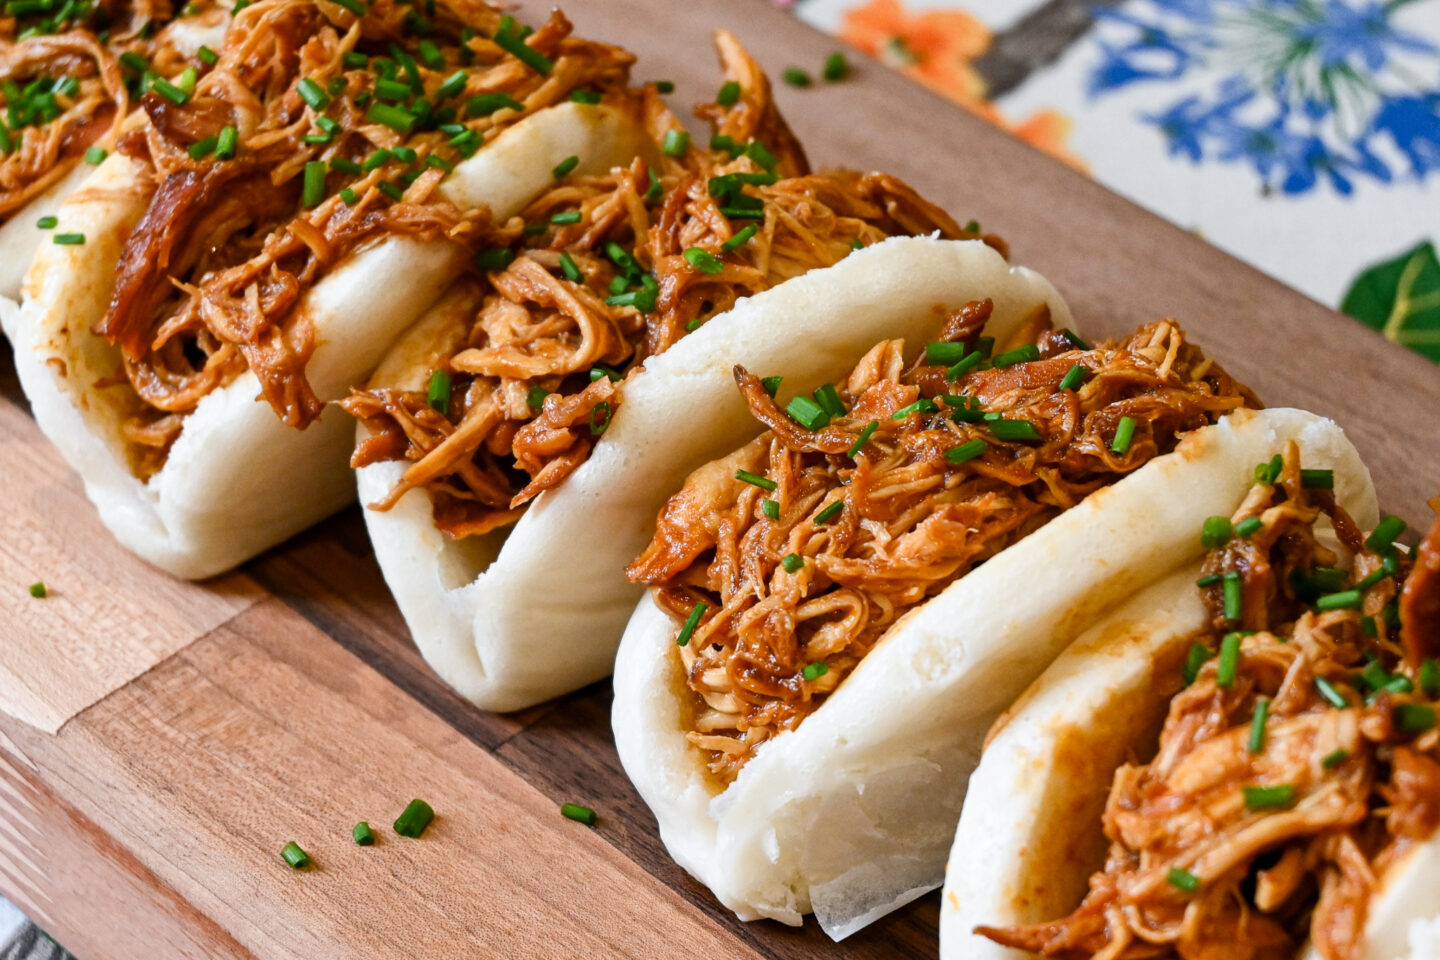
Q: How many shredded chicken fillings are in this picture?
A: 5